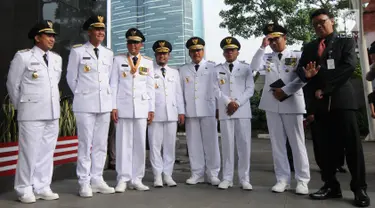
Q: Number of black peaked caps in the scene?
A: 7